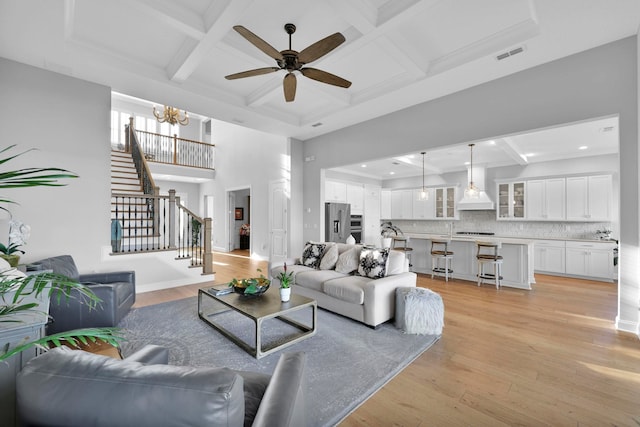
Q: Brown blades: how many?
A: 5